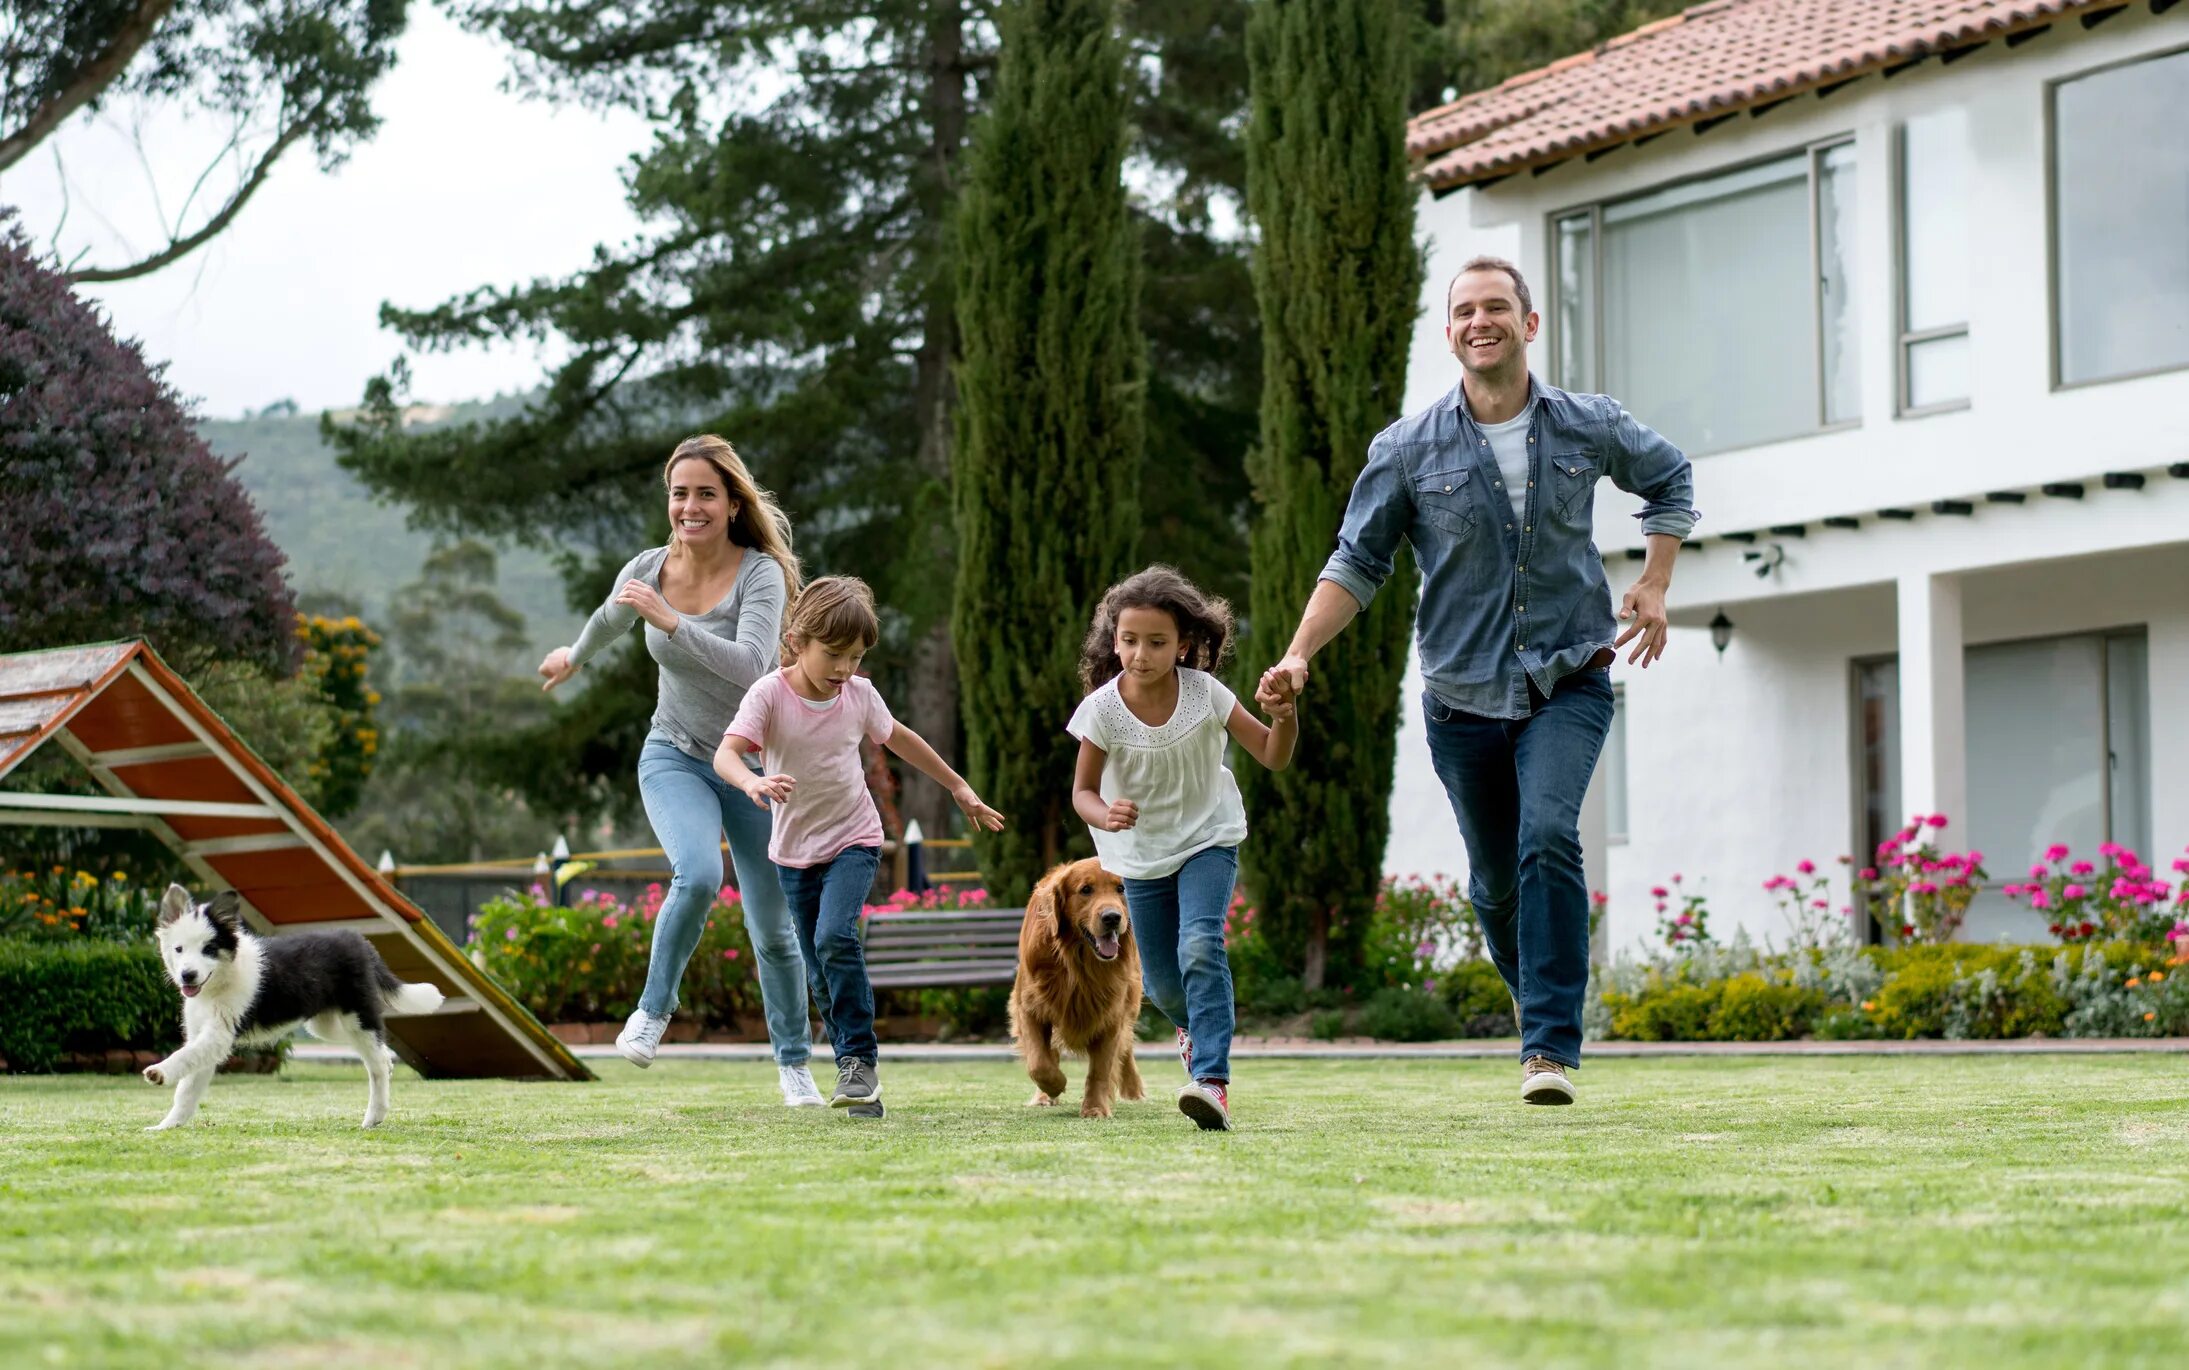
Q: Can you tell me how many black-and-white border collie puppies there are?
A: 1